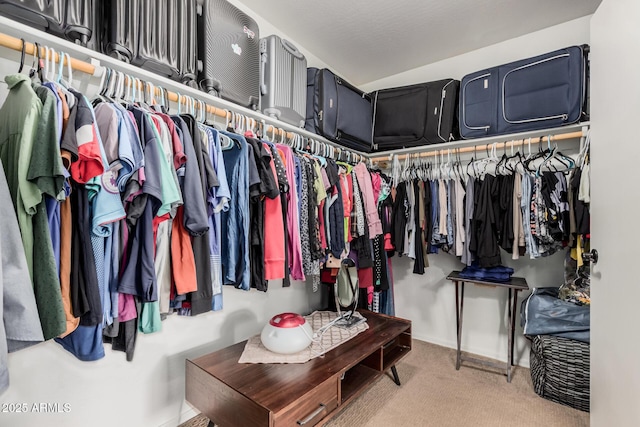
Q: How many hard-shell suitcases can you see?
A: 4